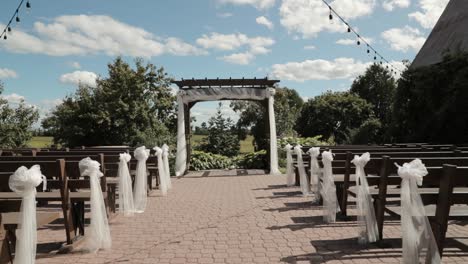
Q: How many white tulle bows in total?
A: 12